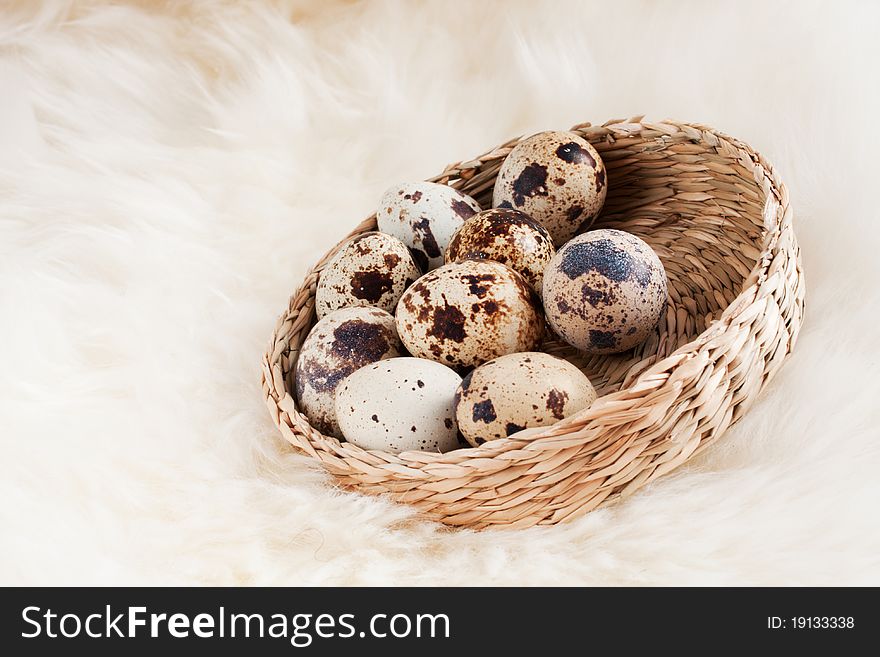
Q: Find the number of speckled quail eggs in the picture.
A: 9